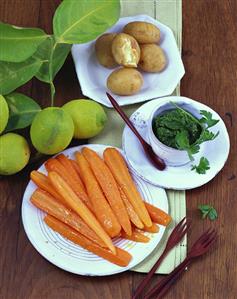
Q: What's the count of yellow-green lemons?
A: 4